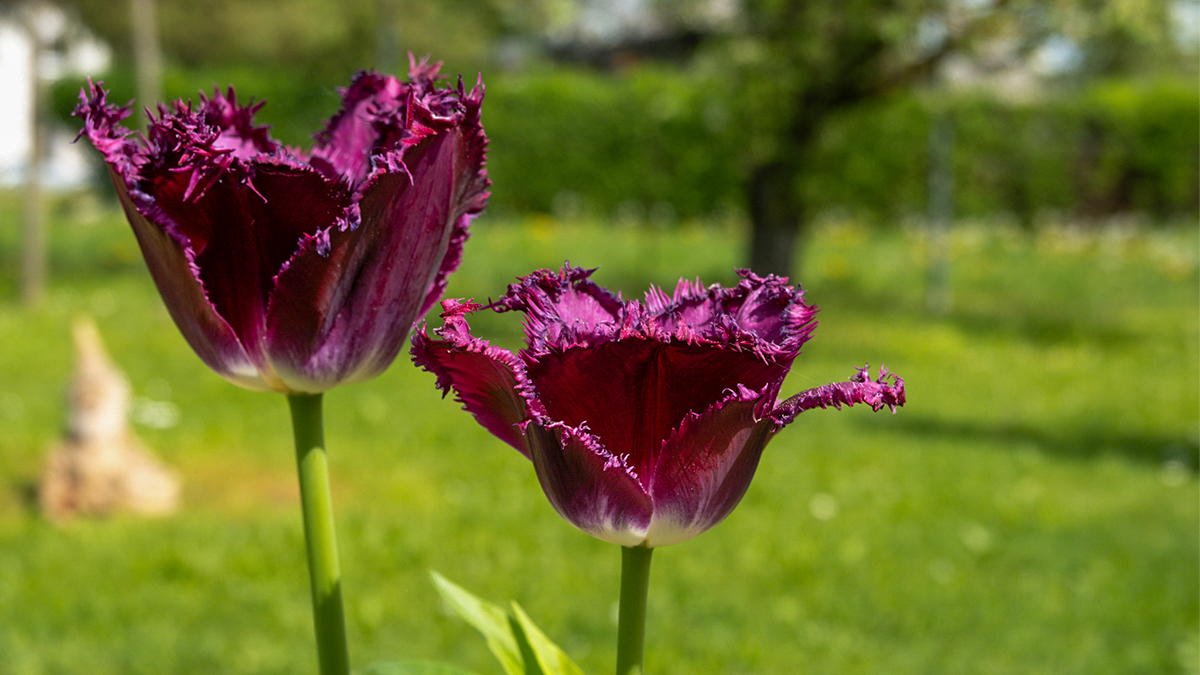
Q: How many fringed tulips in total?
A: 2